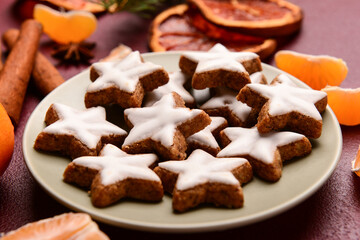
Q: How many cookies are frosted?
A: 11